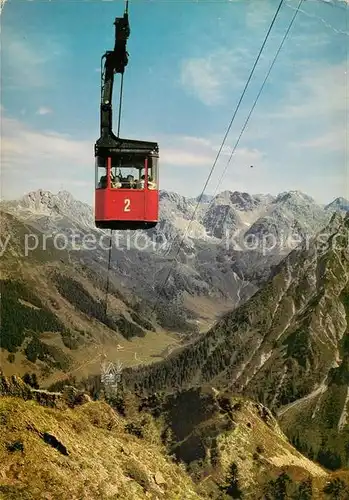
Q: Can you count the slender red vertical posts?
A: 2